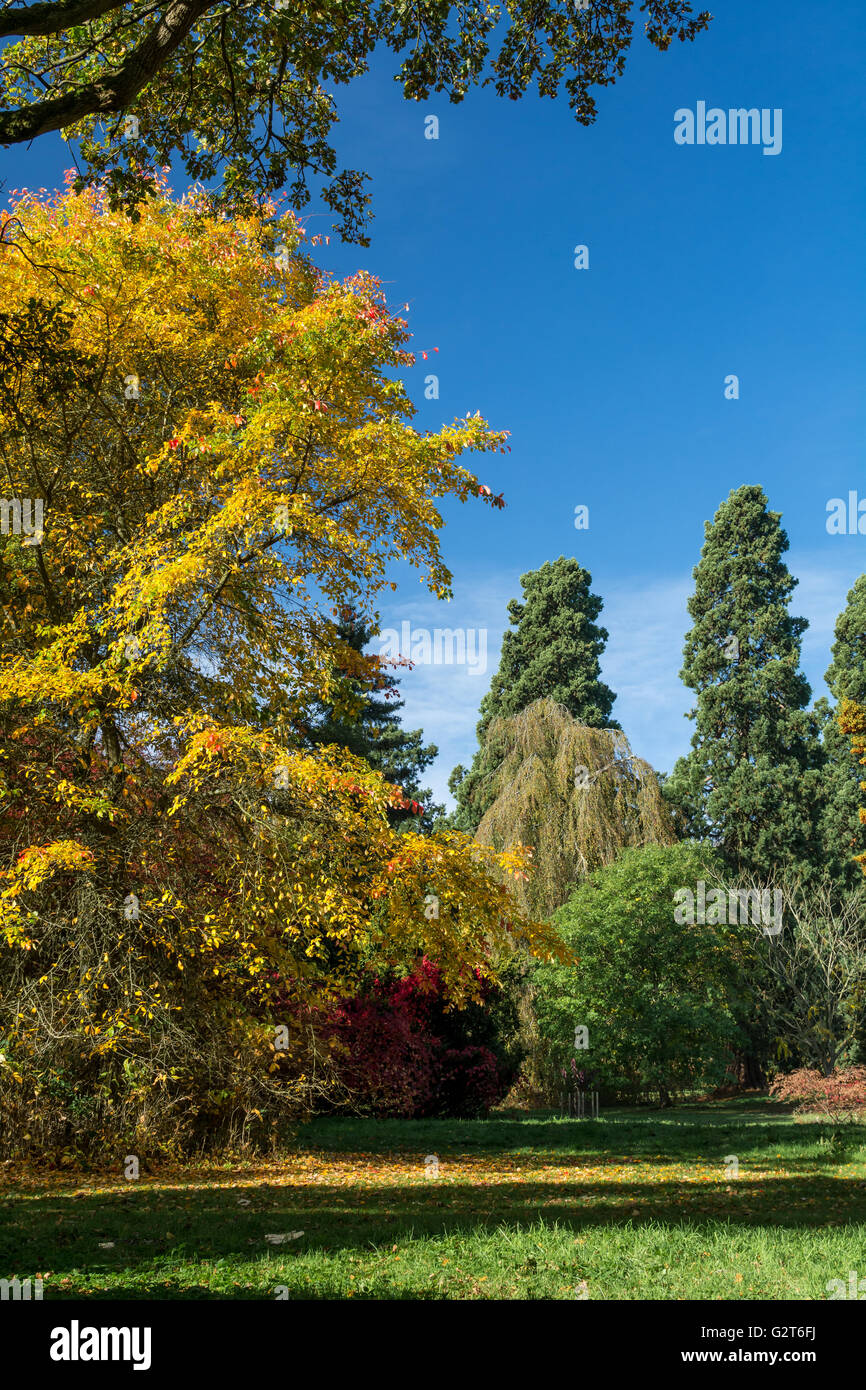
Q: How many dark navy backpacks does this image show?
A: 0